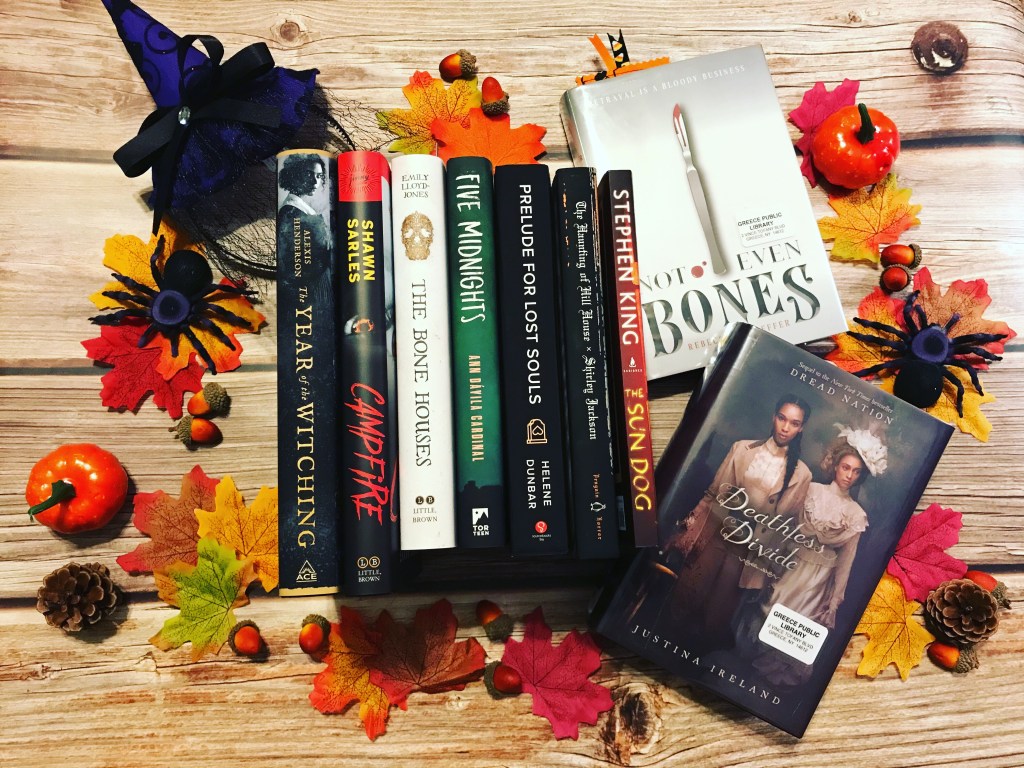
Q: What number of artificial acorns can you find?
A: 12